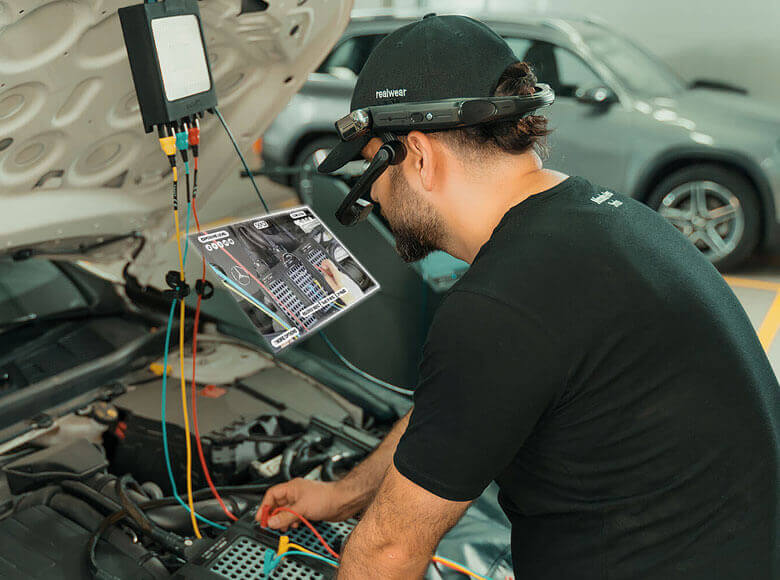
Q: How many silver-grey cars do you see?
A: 1